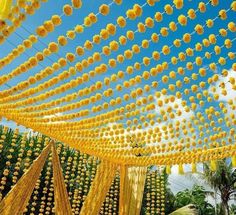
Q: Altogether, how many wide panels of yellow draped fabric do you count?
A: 4